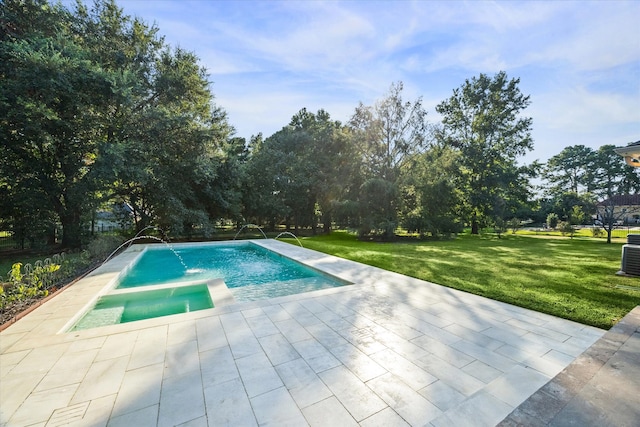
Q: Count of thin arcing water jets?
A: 4